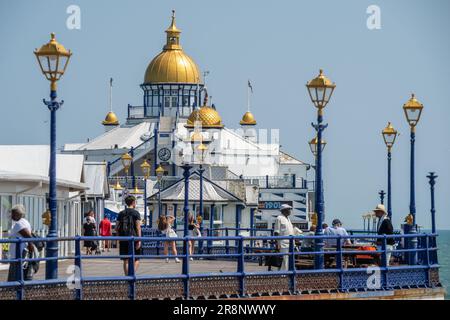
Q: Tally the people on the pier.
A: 11